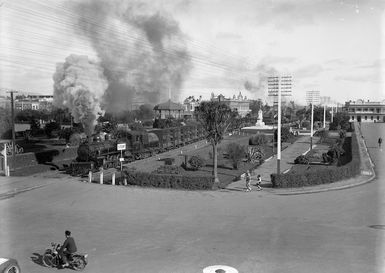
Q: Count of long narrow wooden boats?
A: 0